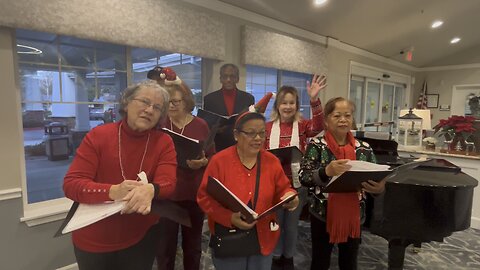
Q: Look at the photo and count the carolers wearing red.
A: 6